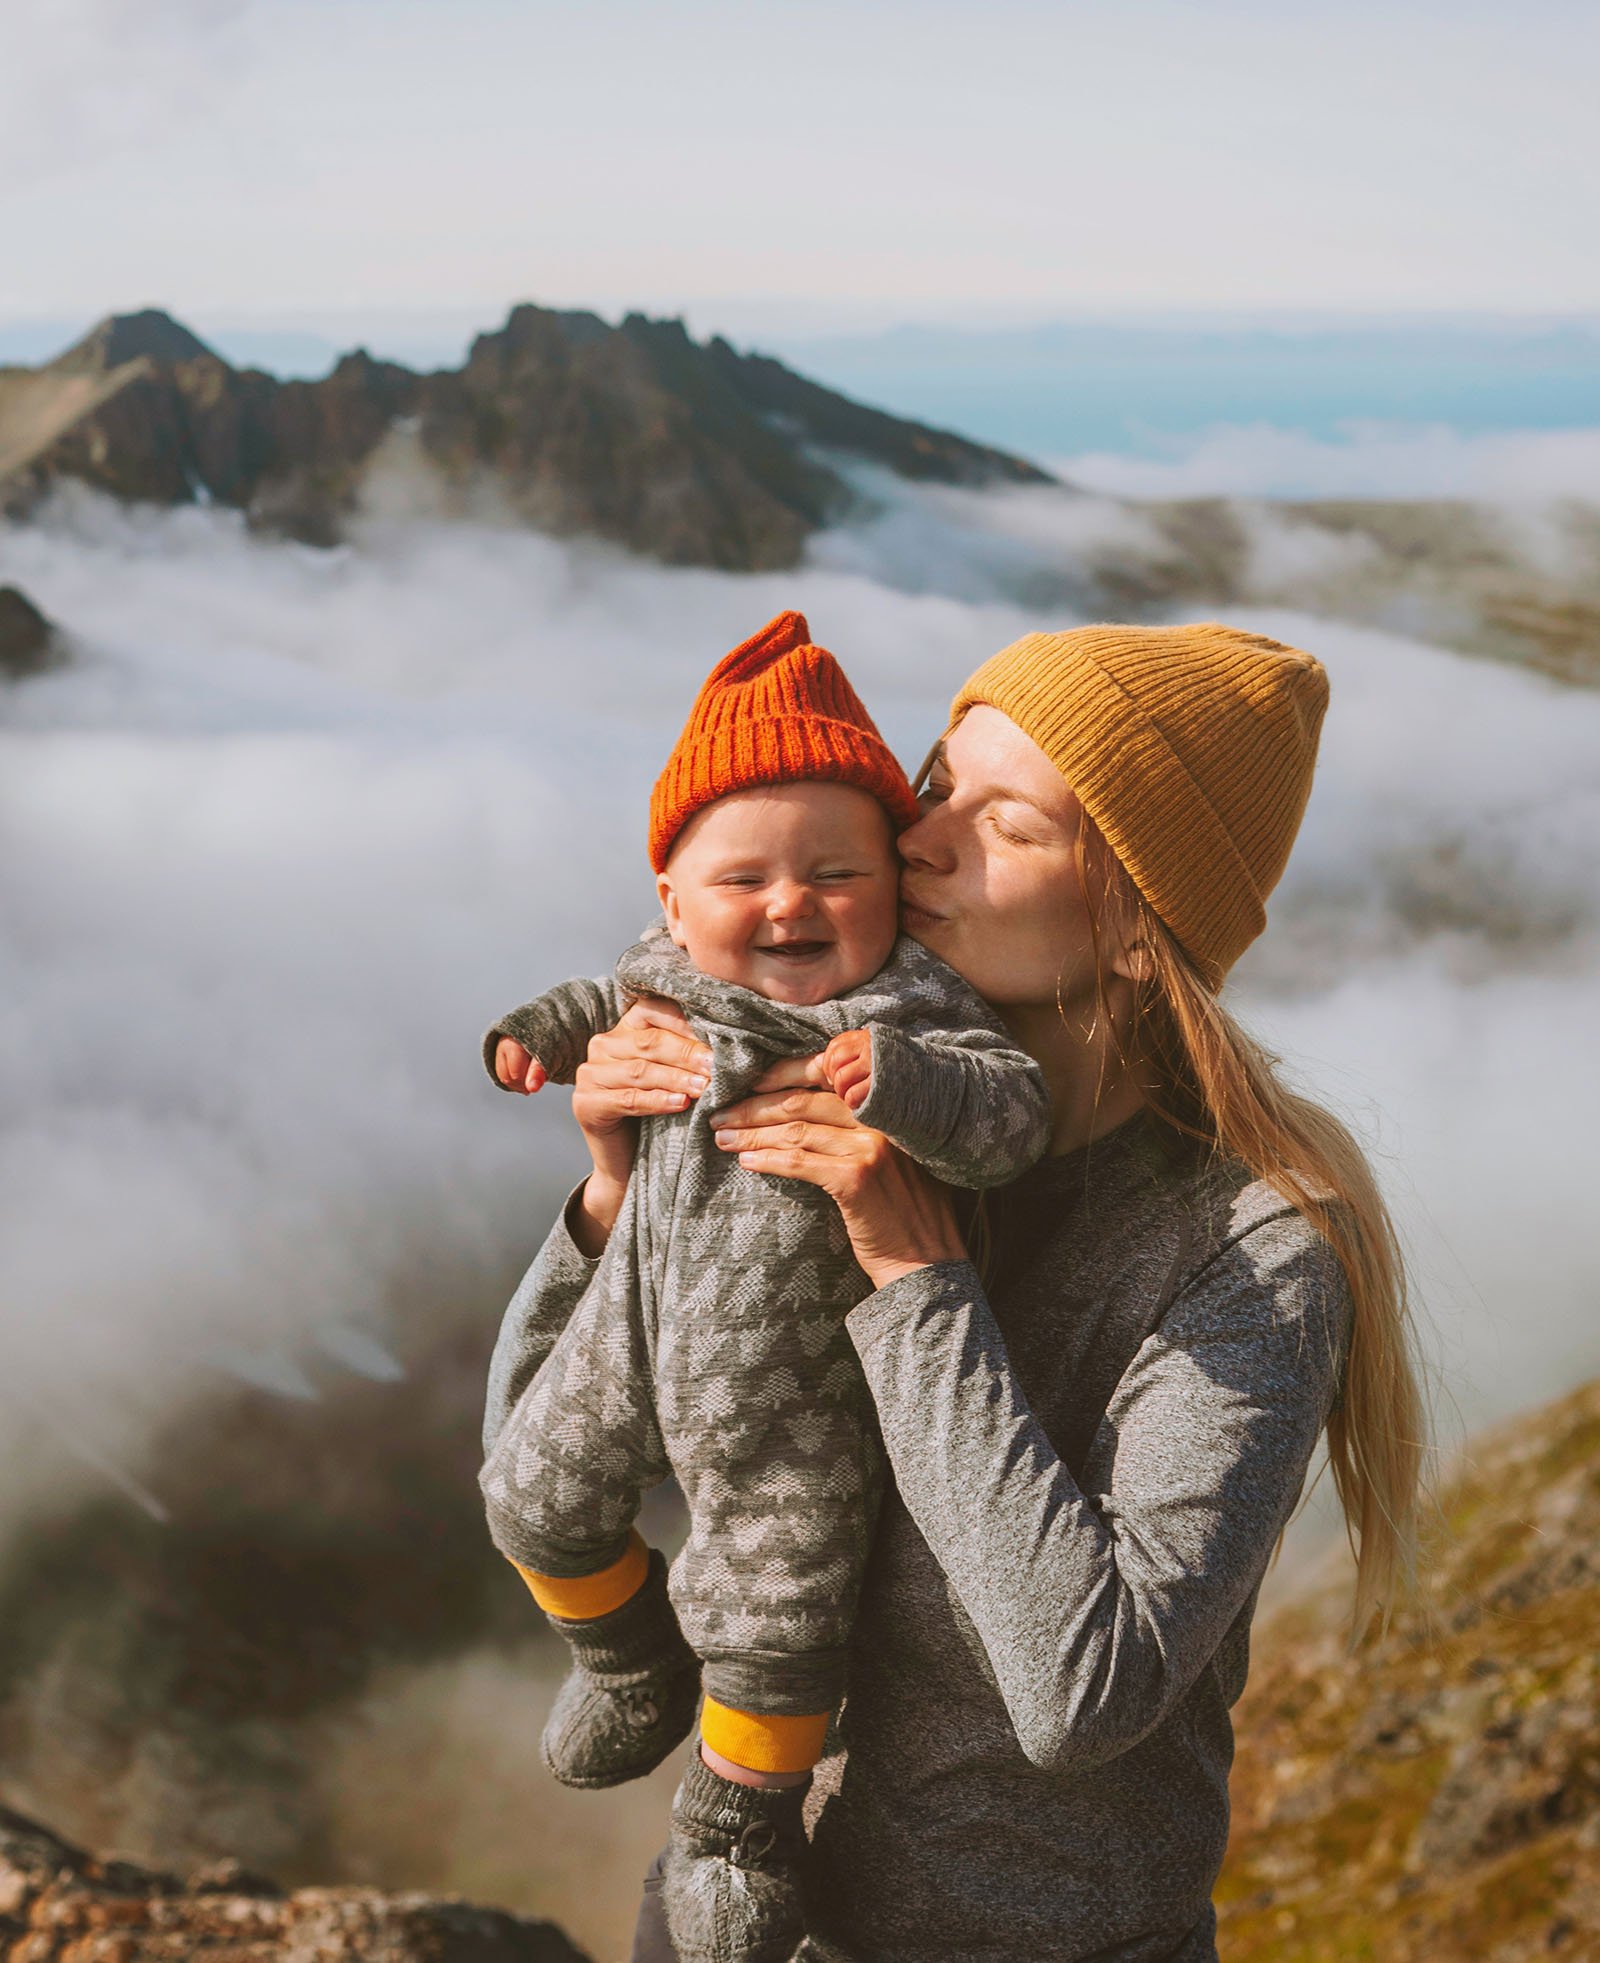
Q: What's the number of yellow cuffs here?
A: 2